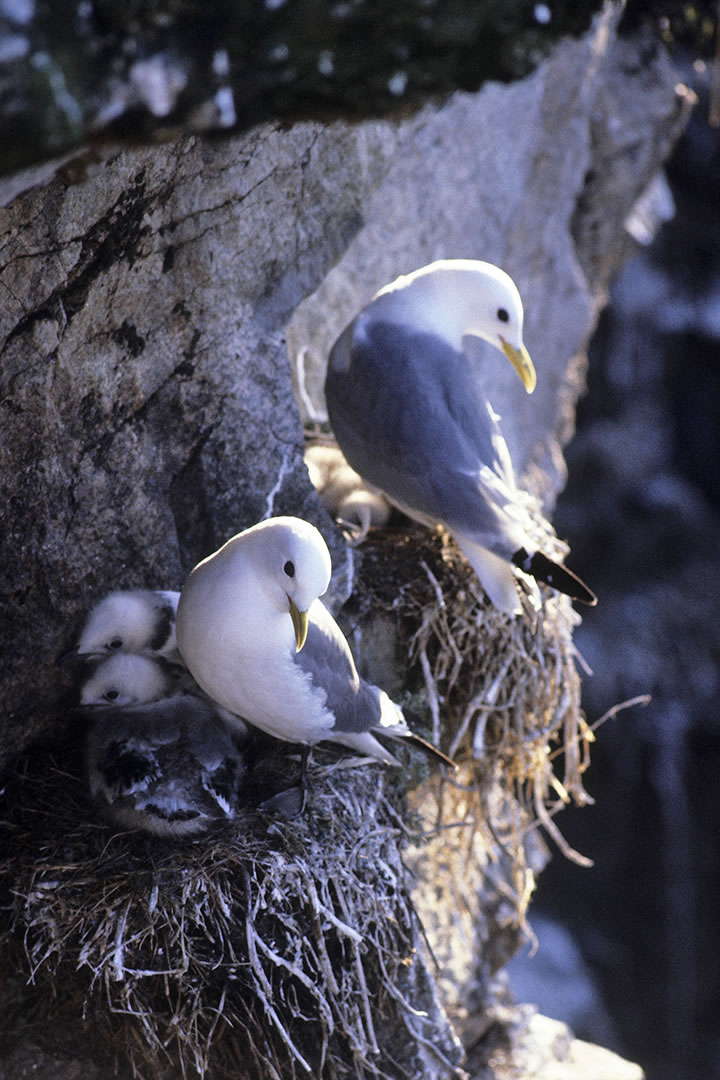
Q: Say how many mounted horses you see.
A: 0